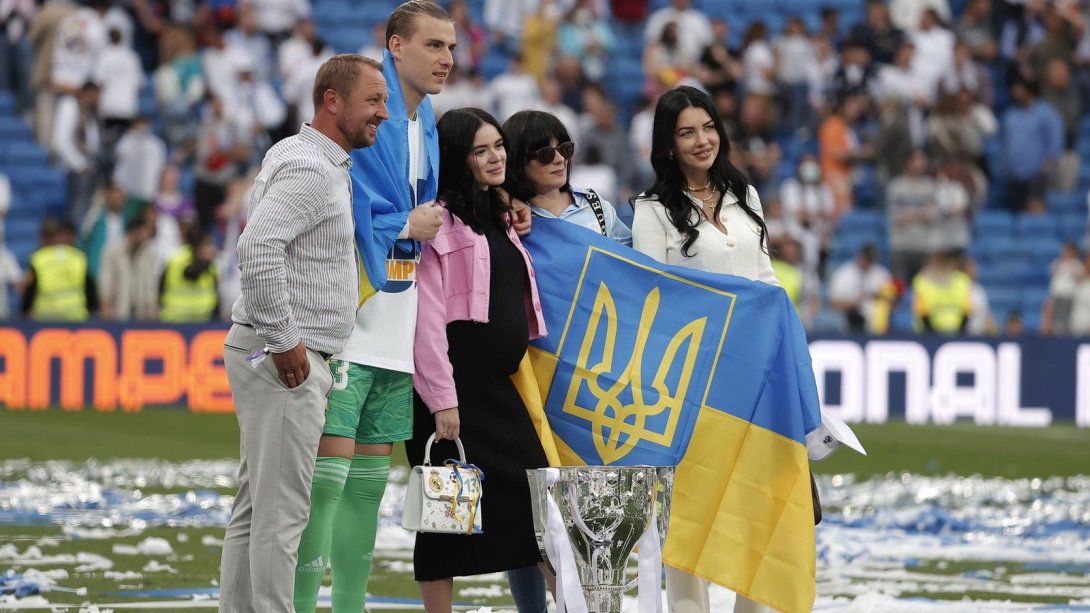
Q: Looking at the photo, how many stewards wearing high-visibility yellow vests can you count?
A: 4